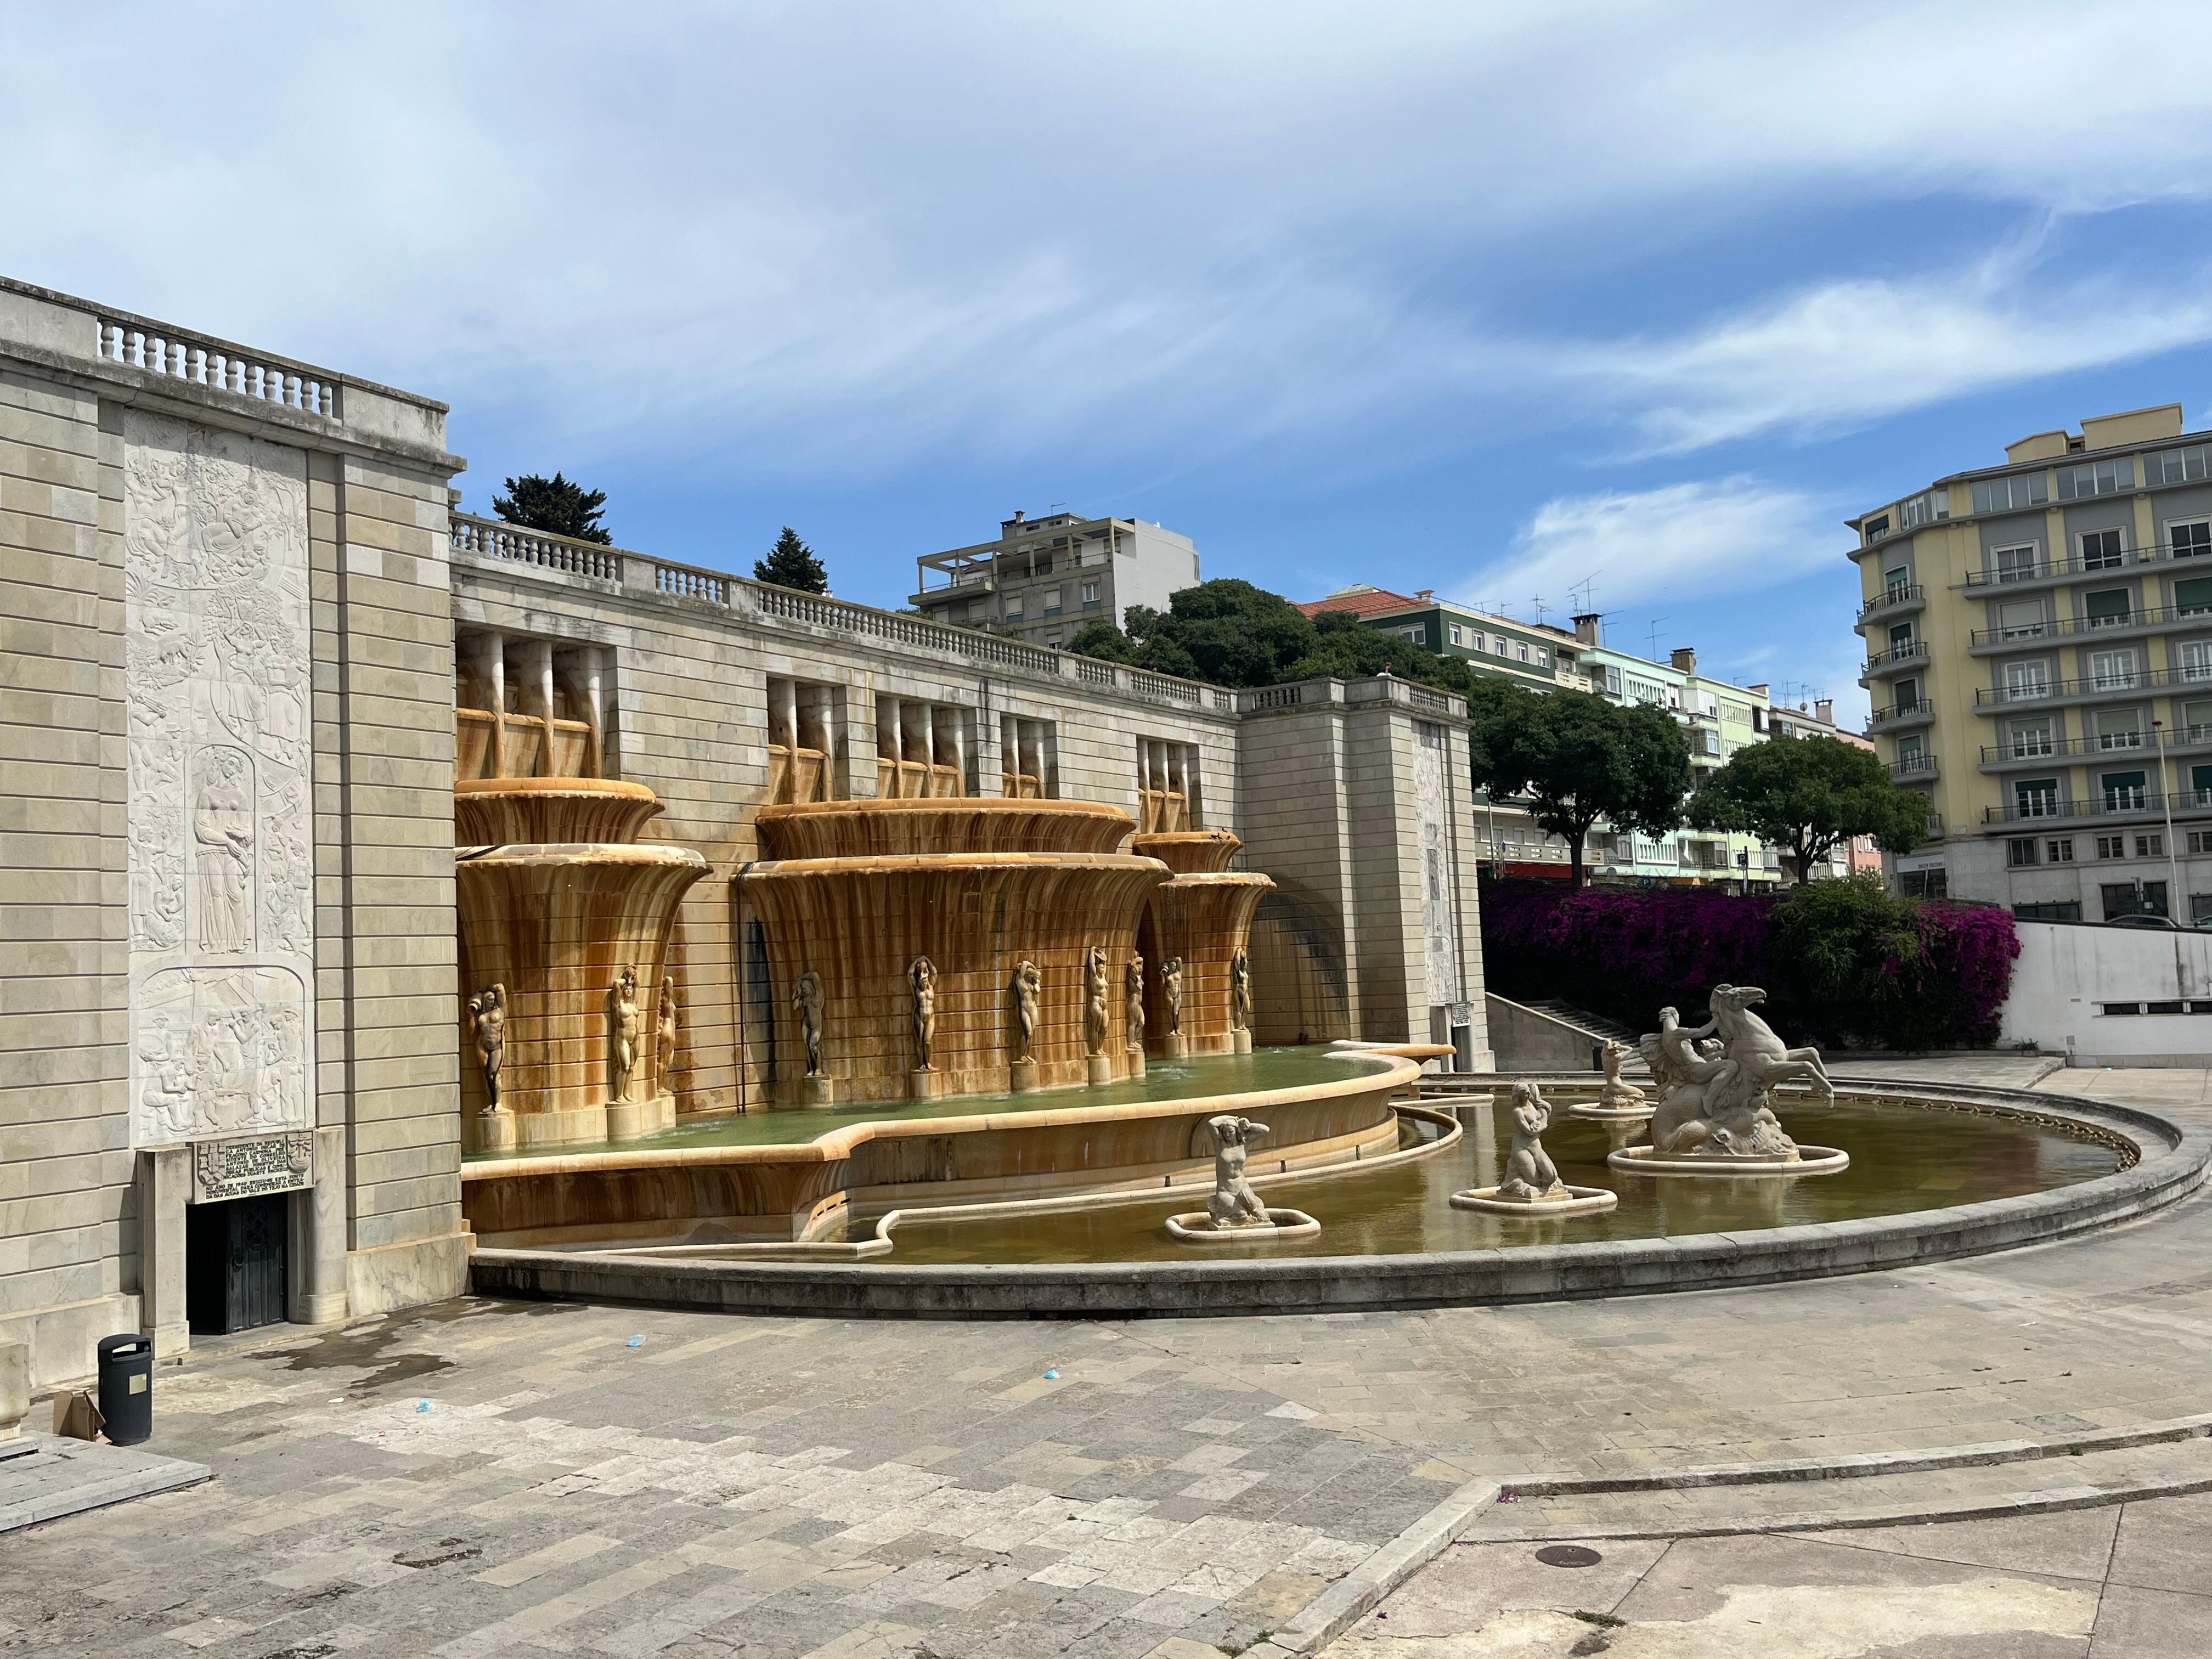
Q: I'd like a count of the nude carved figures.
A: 14